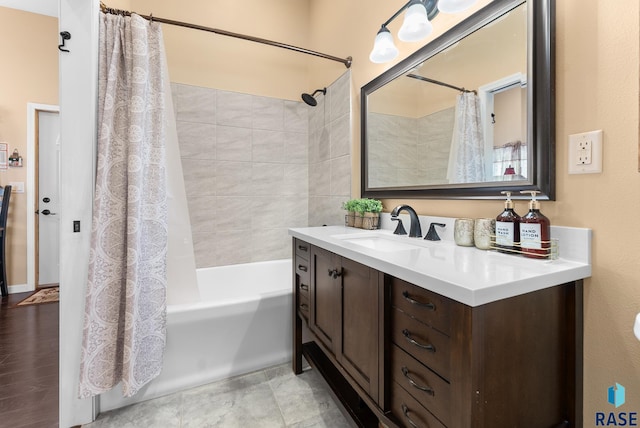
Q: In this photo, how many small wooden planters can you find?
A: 3